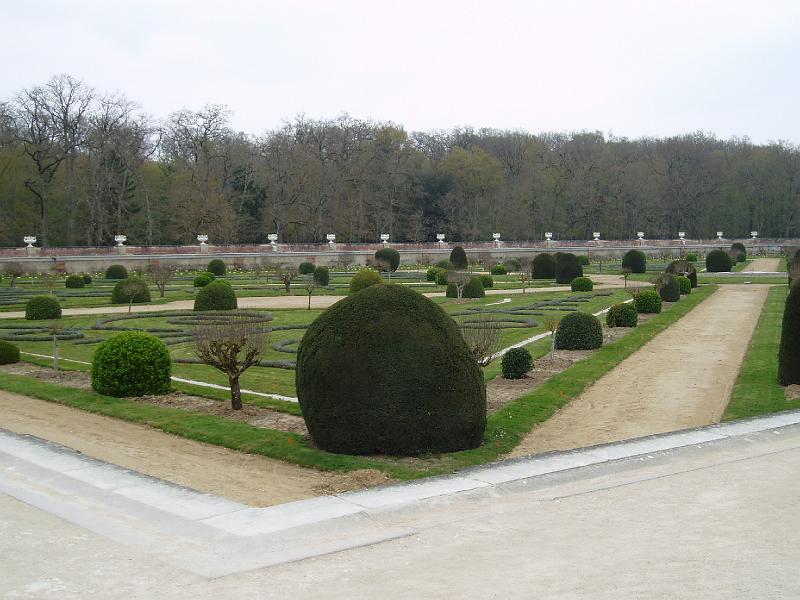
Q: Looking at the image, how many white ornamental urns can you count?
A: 14